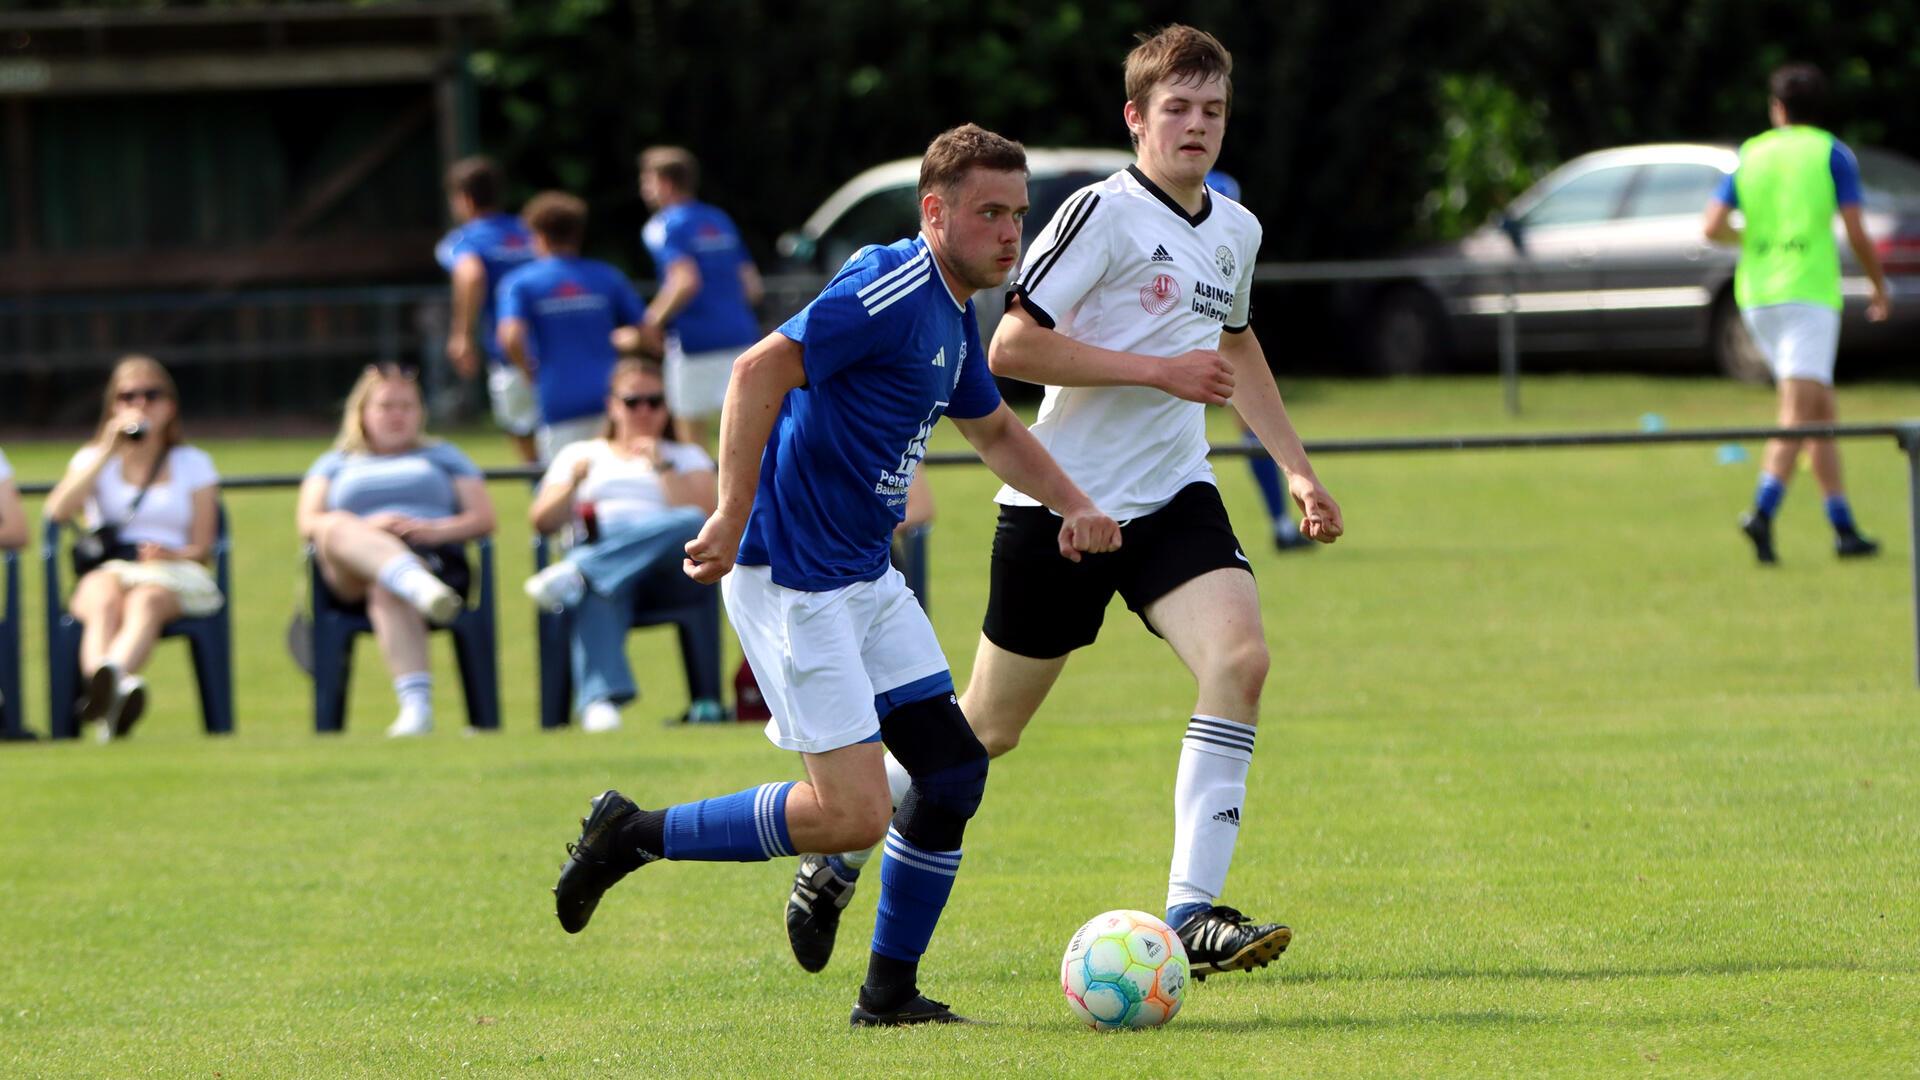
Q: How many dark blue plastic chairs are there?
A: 5